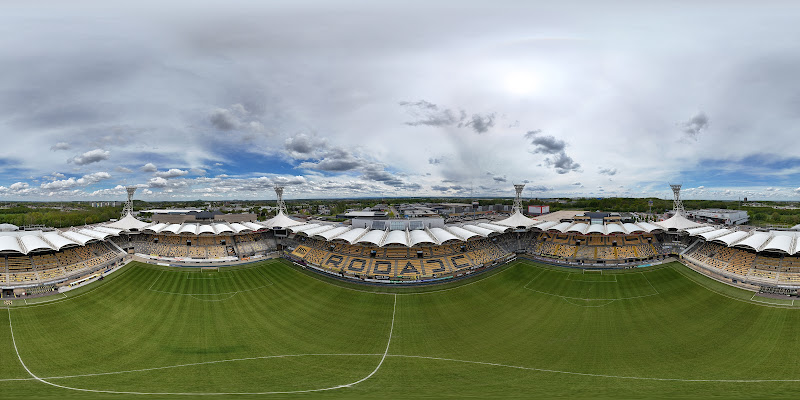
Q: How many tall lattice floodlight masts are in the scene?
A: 4